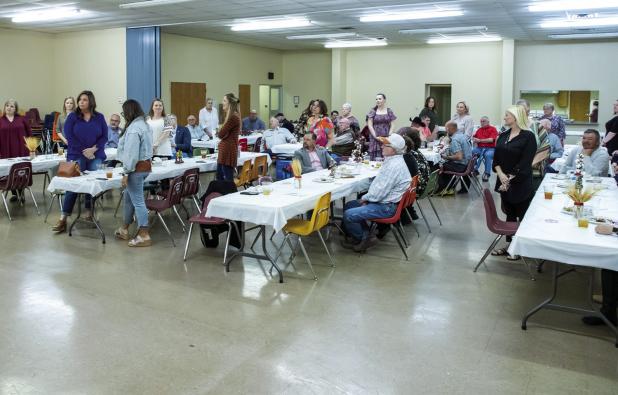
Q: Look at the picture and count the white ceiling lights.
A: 11